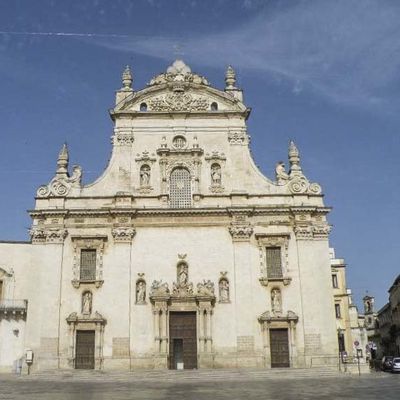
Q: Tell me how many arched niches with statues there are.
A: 7